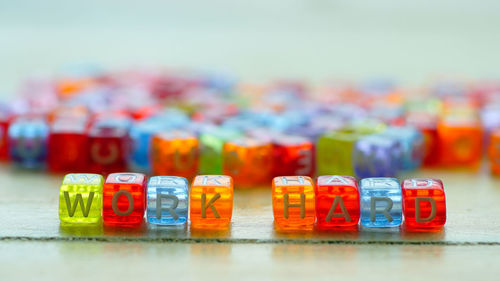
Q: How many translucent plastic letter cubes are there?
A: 8